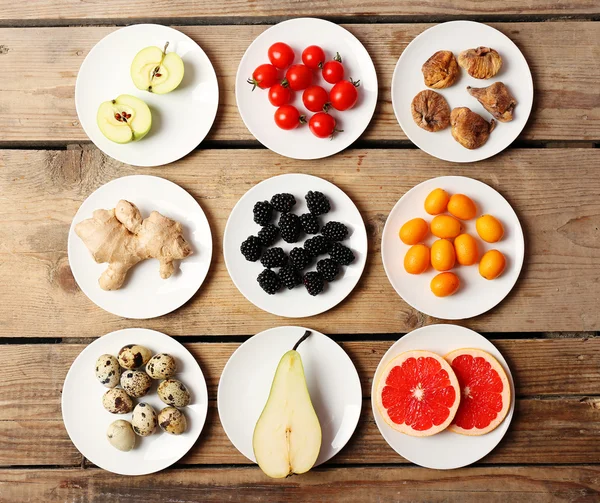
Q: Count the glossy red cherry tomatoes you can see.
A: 10